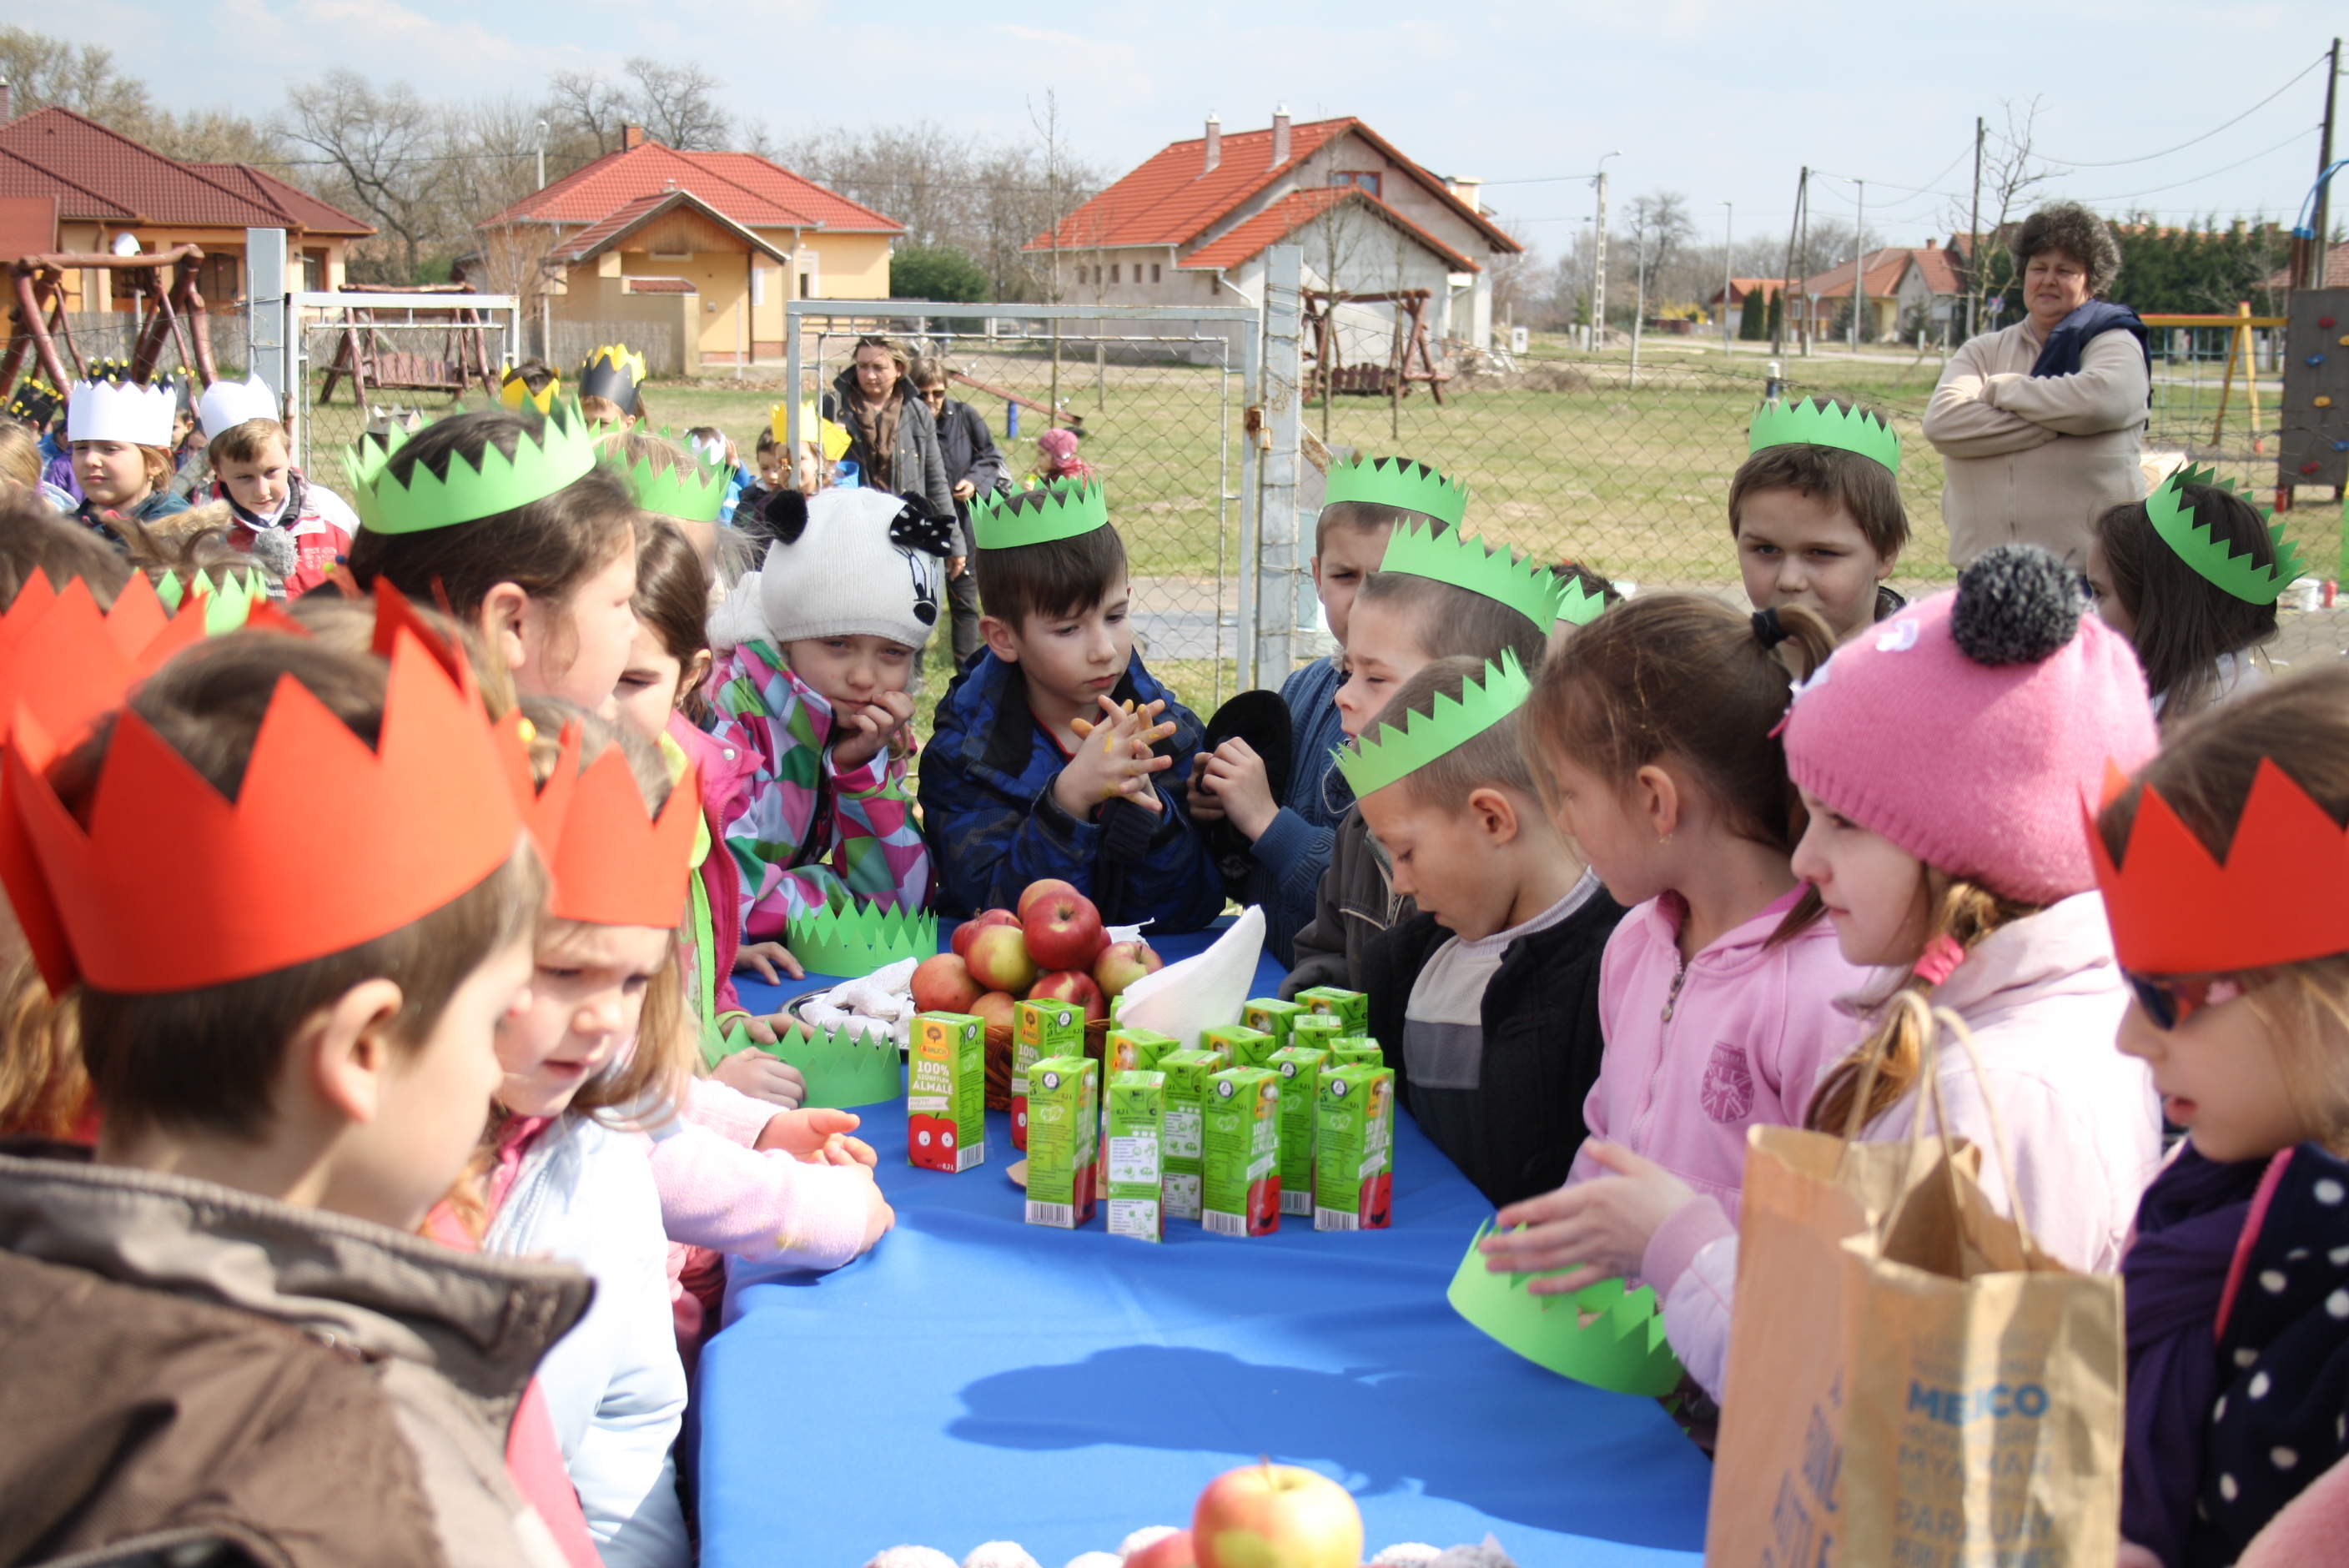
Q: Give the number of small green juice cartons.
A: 15